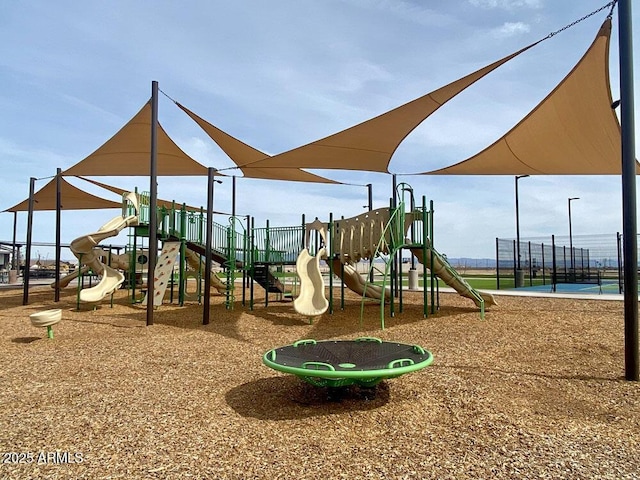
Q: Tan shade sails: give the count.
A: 6